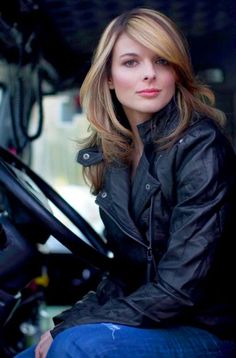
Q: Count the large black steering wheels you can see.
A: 1